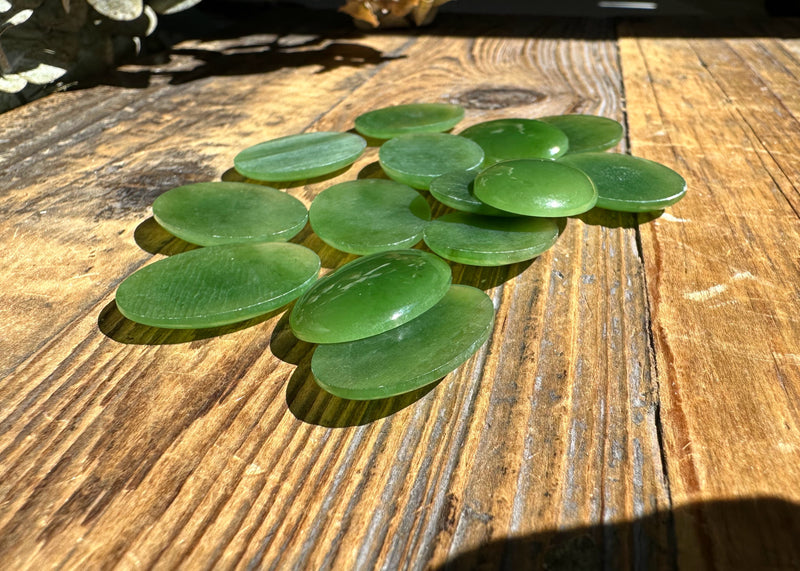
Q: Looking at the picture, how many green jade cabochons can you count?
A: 14